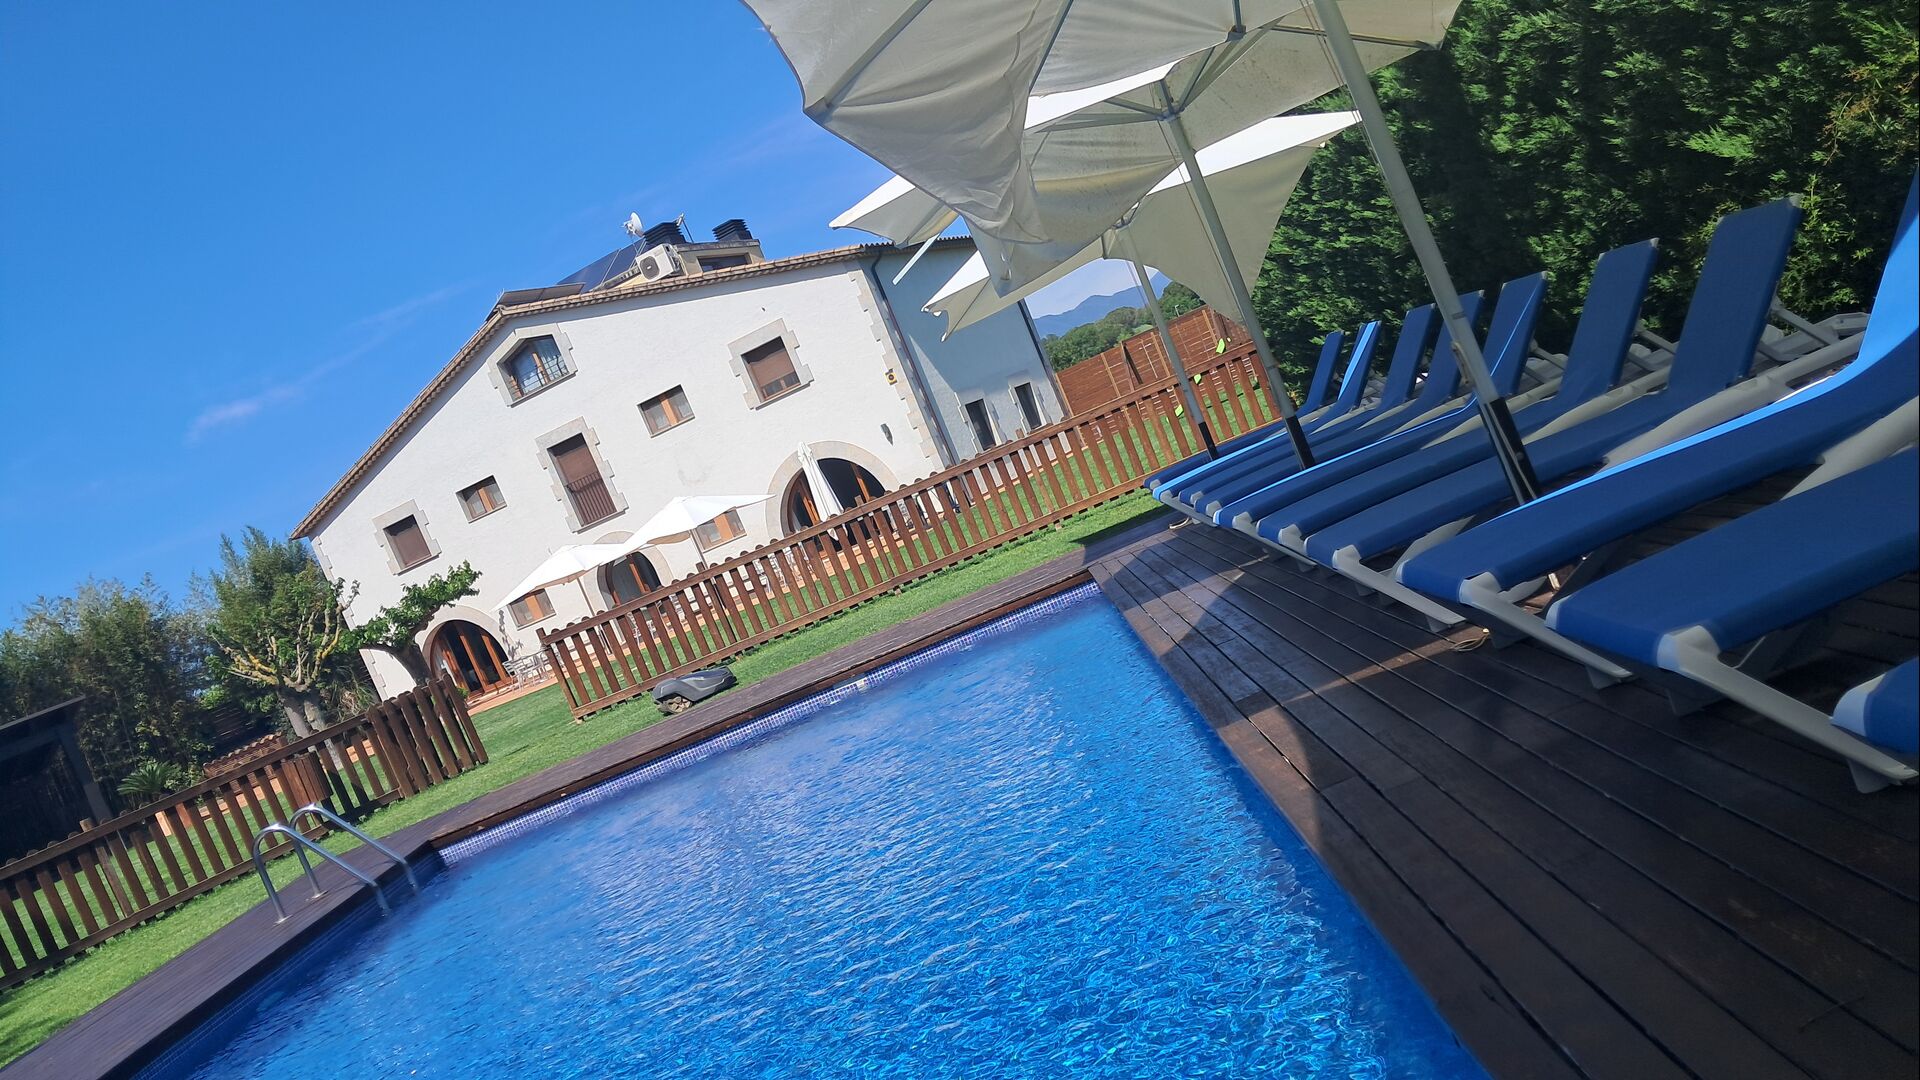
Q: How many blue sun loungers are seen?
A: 10